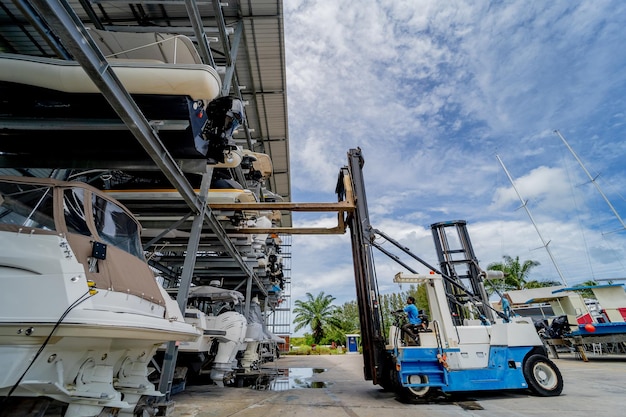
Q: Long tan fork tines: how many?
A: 2